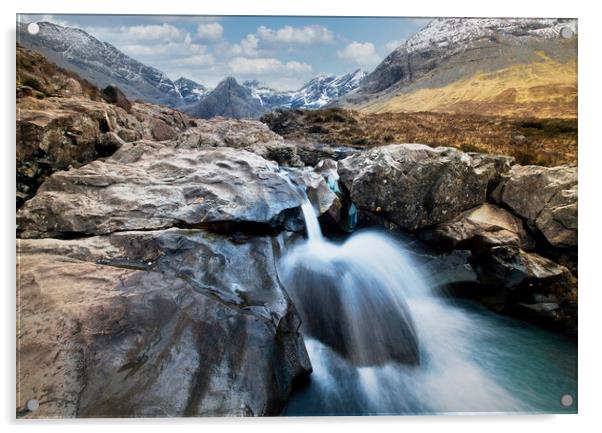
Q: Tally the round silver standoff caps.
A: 4